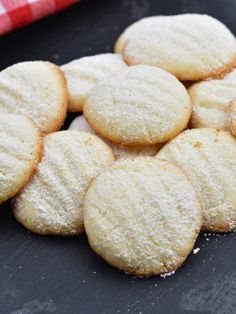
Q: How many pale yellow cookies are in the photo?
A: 12